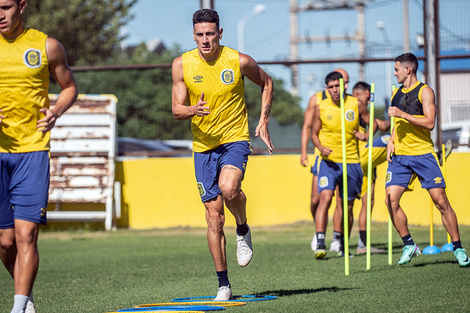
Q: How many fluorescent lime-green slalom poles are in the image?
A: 3